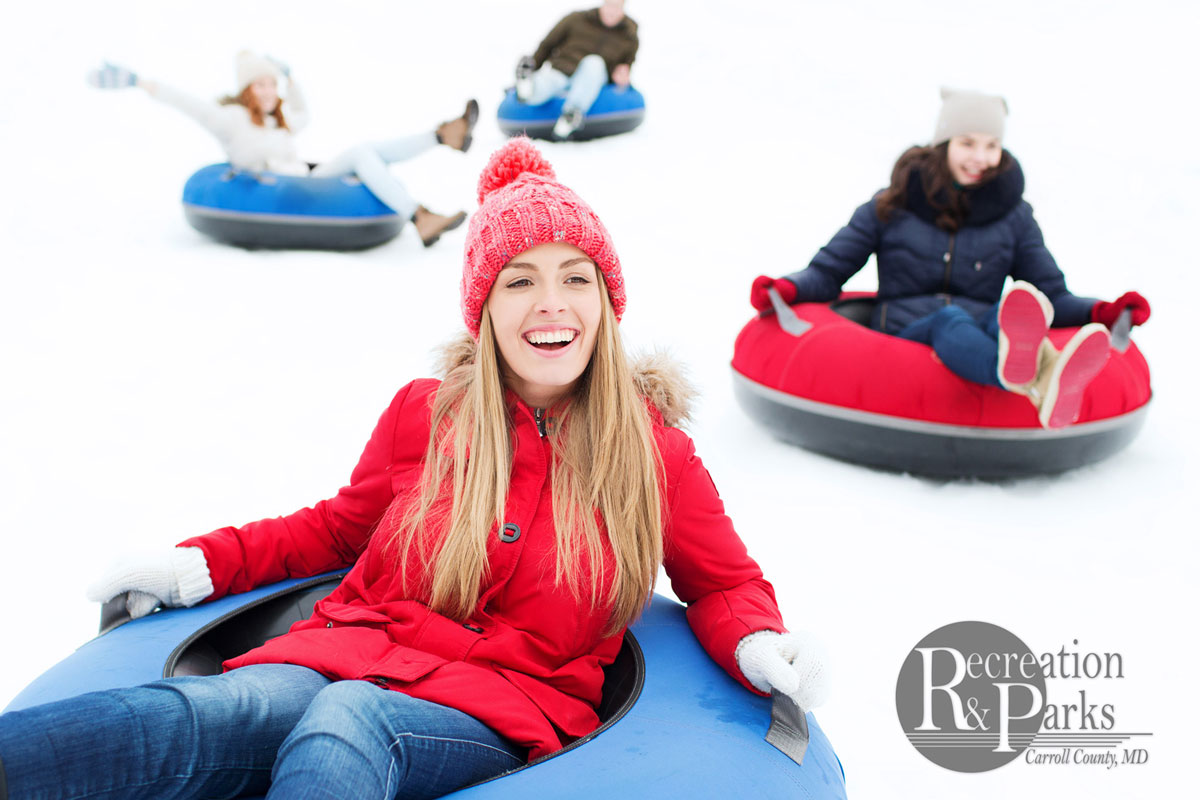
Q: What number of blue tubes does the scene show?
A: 3